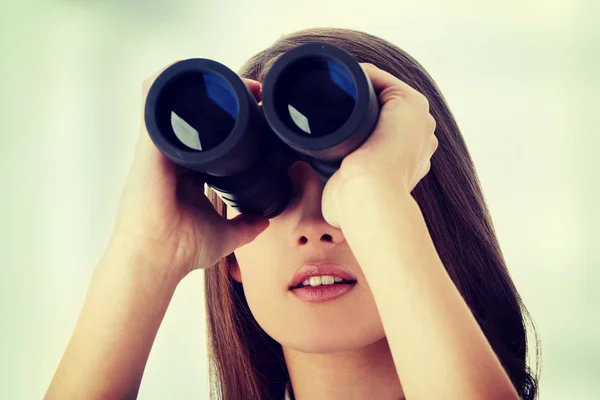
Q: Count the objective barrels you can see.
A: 2